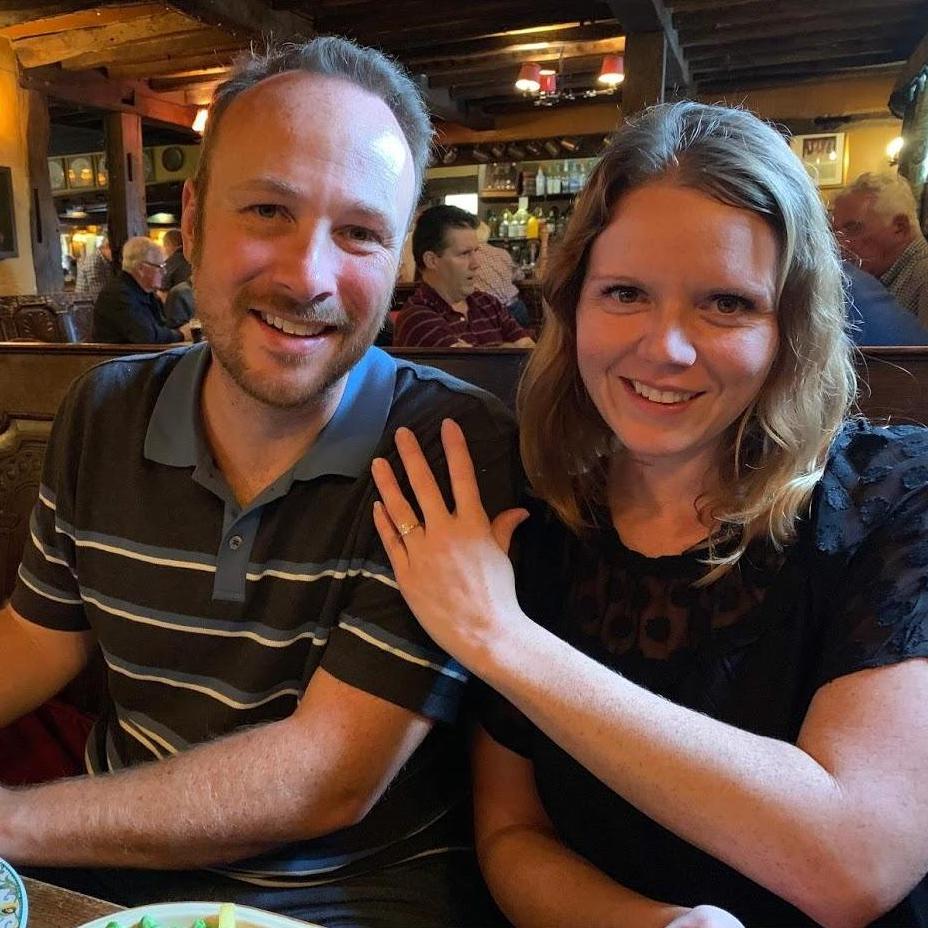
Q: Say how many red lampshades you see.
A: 3